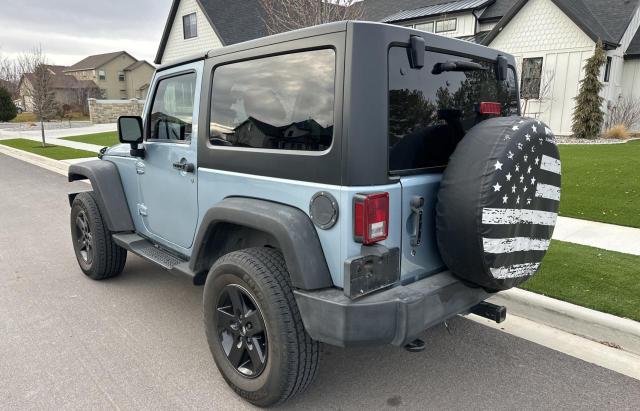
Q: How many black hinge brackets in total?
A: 2